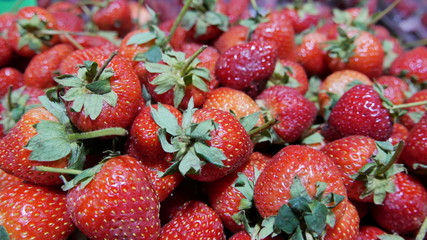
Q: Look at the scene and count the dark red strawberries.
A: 2